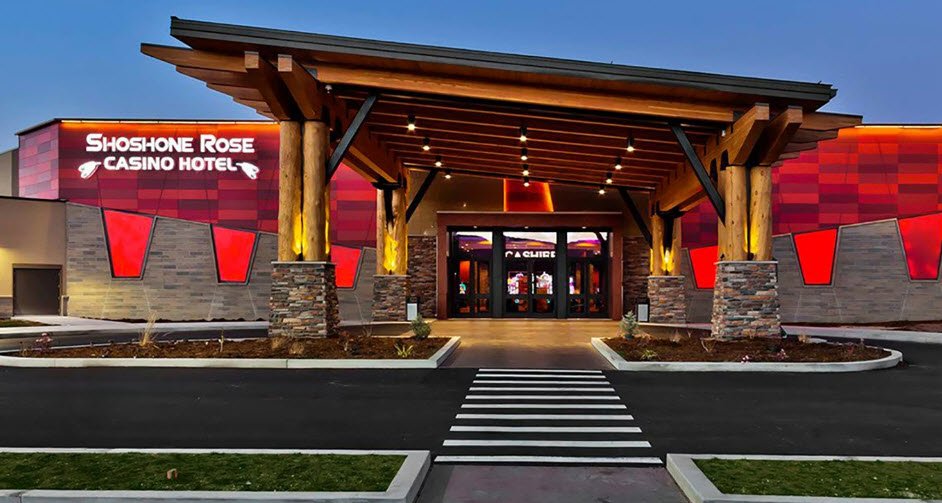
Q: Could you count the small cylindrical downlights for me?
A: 12